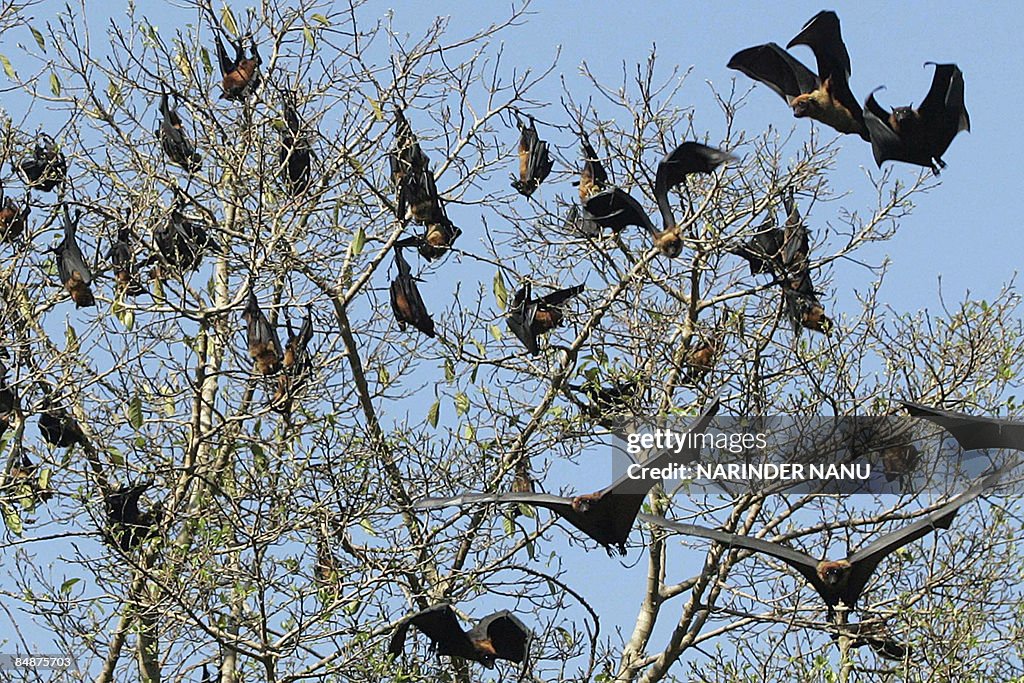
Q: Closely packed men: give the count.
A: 0